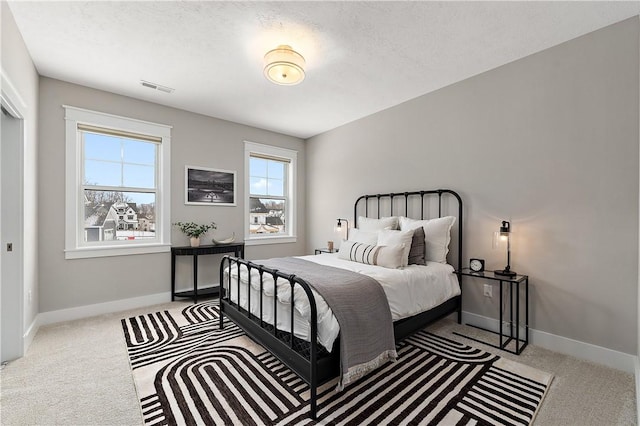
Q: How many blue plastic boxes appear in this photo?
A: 0